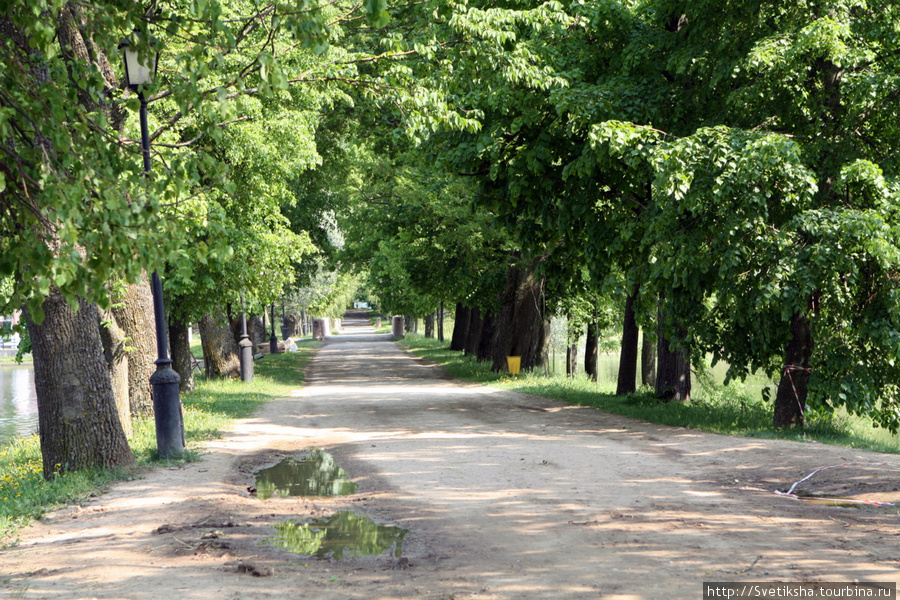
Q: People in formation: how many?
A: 0